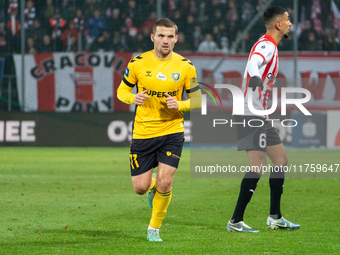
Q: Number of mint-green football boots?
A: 2